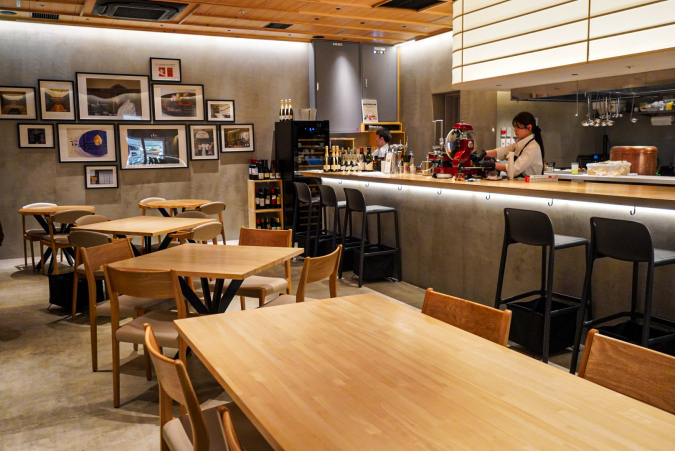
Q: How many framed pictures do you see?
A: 12